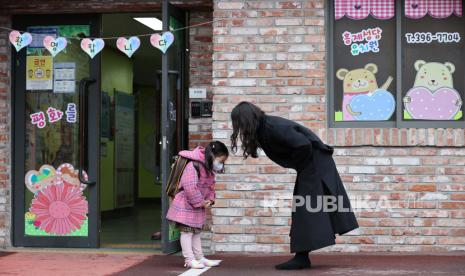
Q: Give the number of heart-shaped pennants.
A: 5